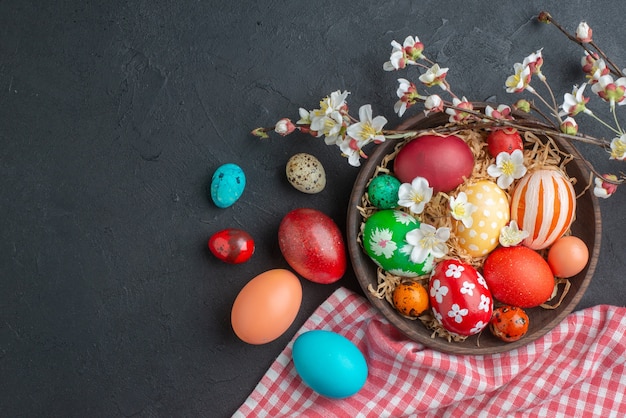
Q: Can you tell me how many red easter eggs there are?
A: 6